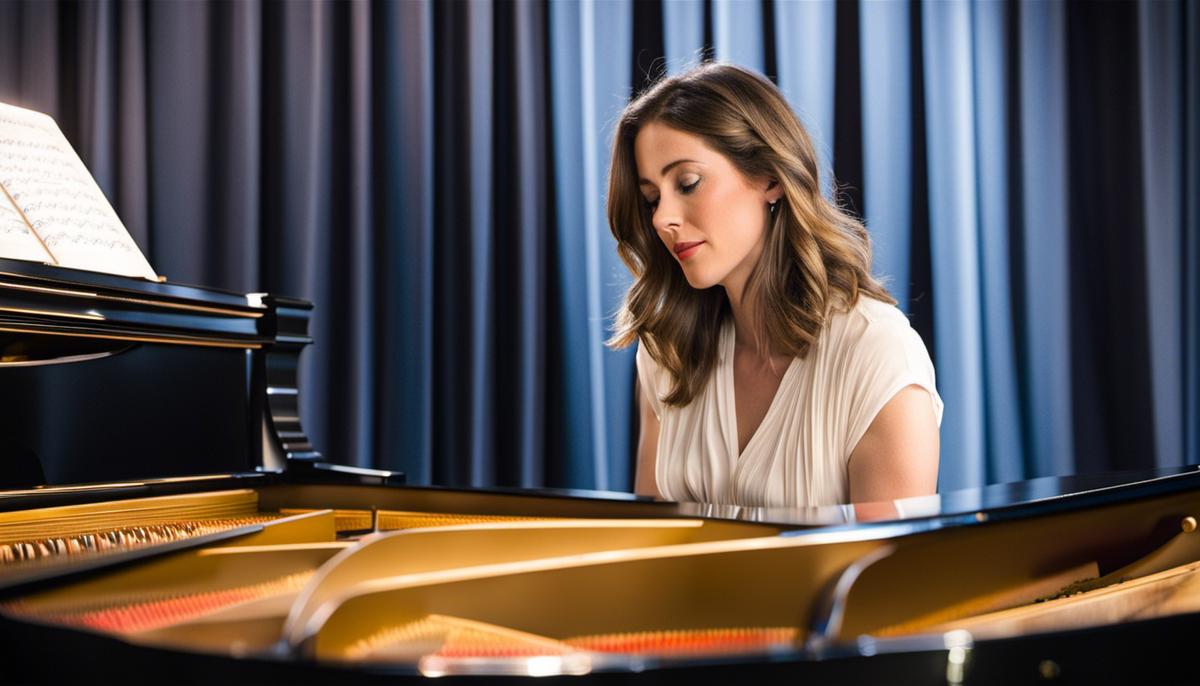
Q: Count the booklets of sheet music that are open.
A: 1